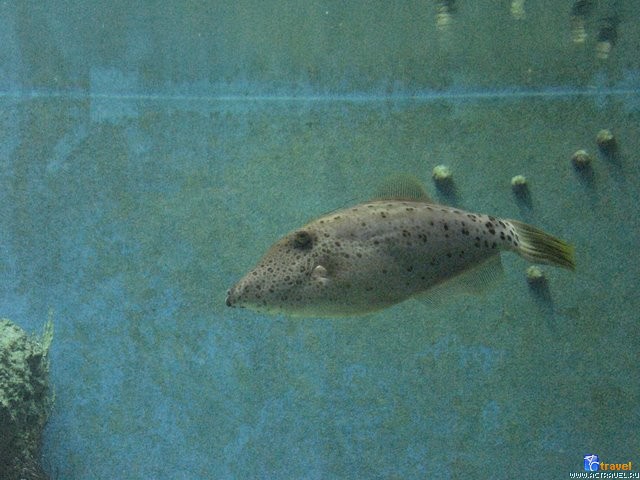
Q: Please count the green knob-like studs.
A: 5